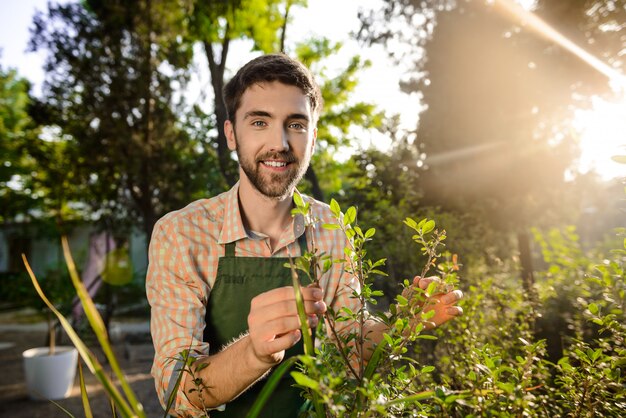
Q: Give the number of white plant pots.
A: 1